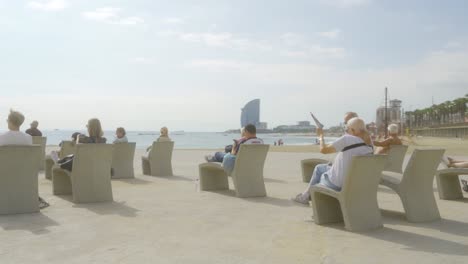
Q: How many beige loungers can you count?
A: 12